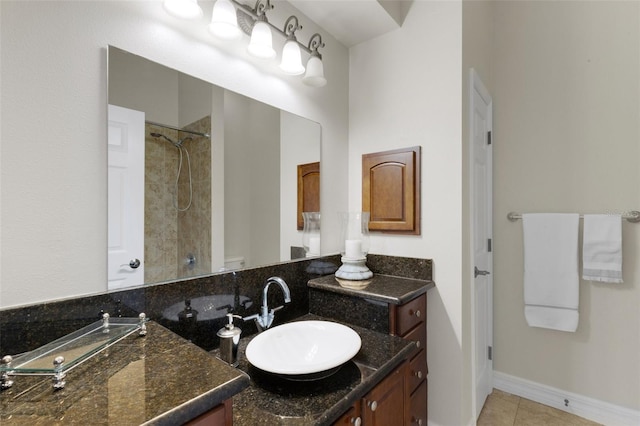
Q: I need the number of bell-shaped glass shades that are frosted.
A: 5